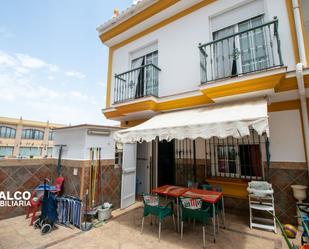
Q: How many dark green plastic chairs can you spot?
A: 4